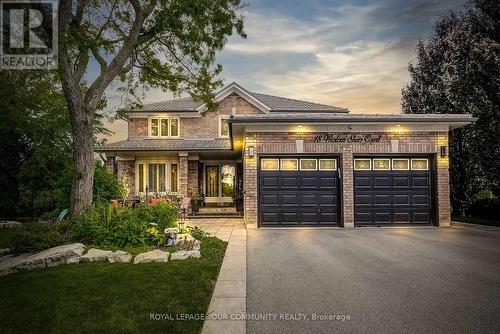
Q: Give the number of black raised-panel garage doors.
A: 2